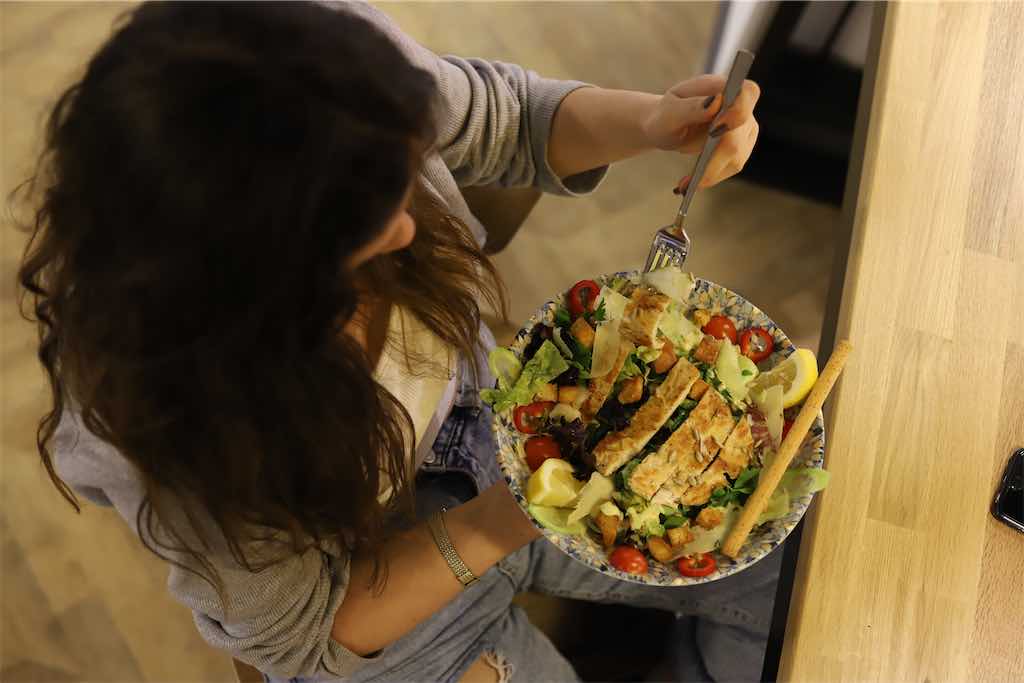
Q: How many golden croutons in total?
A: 12